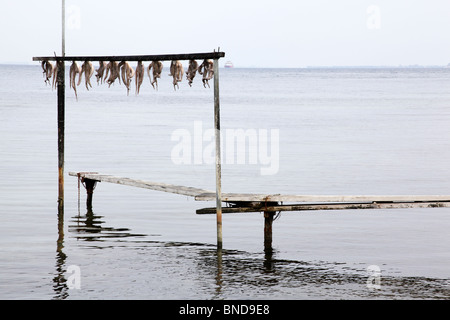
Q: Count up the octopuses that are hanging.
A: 12